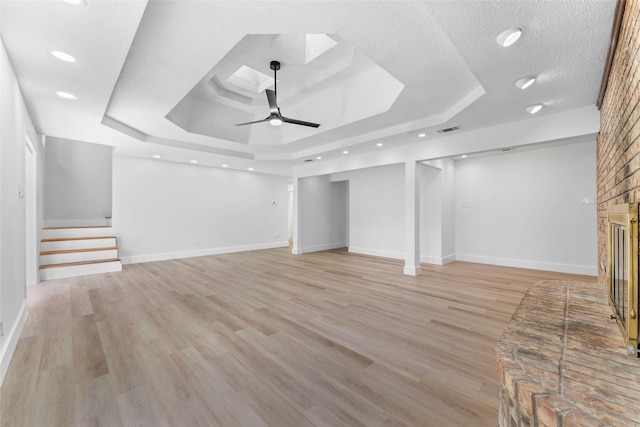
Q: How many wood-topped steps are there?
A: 4